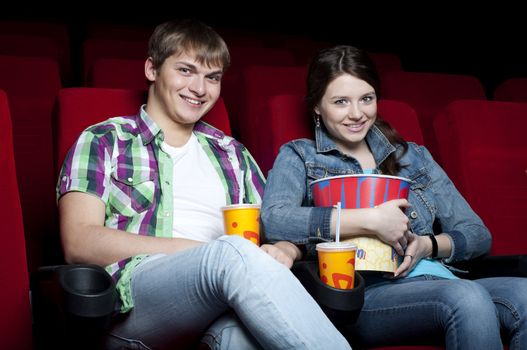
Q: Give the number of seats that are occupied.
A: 2